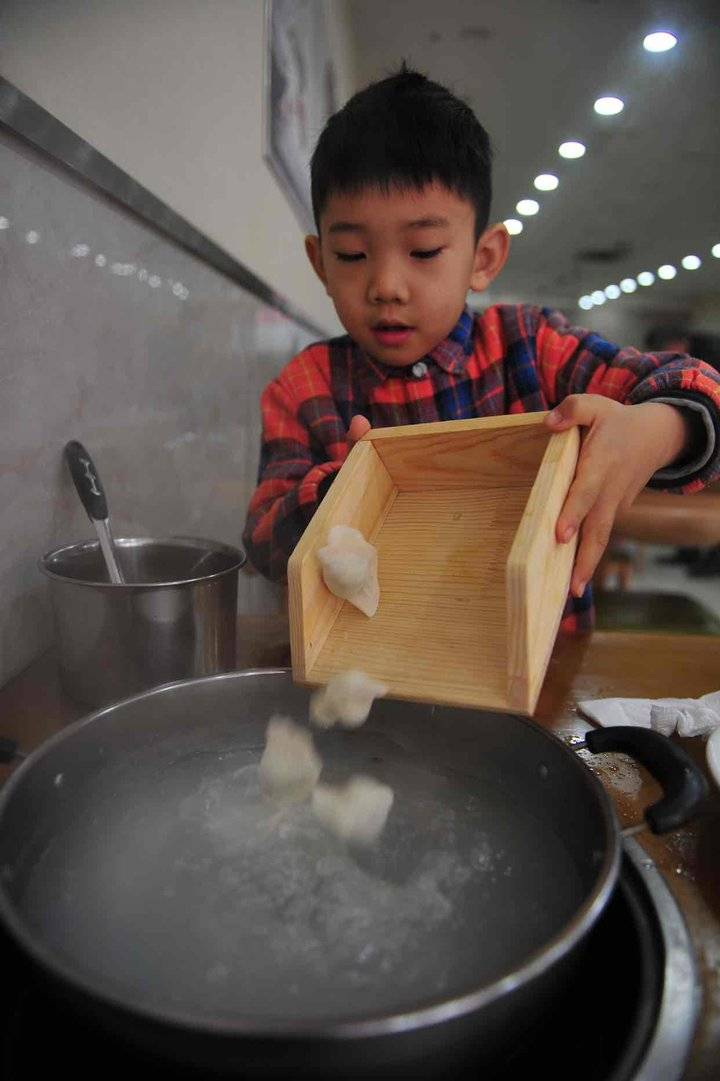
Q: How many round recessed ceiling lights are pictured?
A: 14